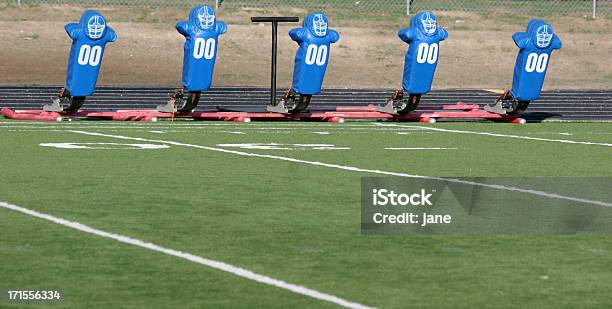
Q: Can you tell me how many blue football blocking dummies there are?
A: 5